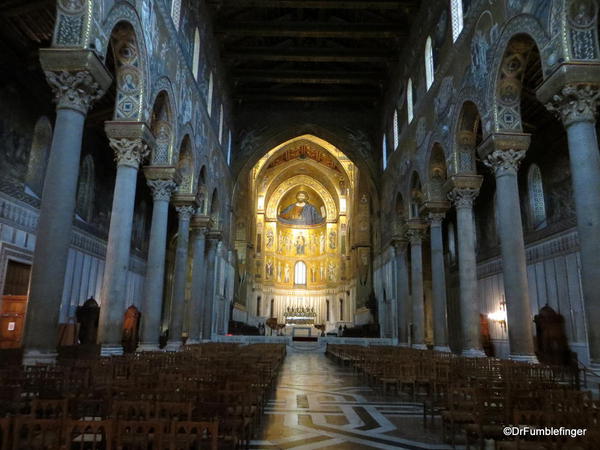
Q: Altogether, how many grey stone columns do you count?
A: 12